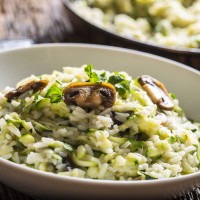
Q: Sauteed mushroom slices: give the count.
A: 3